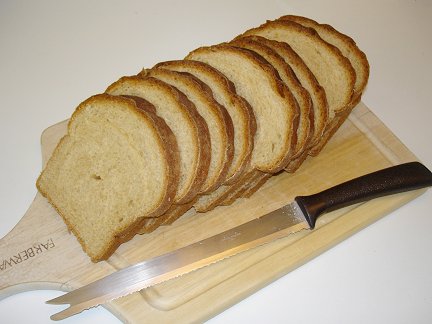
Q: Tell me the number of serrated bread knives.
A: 1